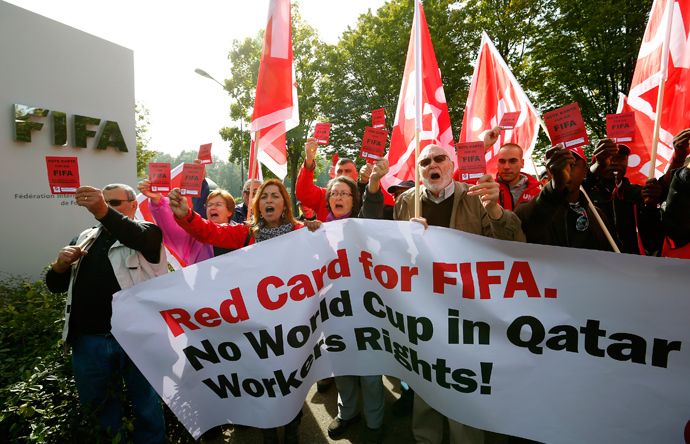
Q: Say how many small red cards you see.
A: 12